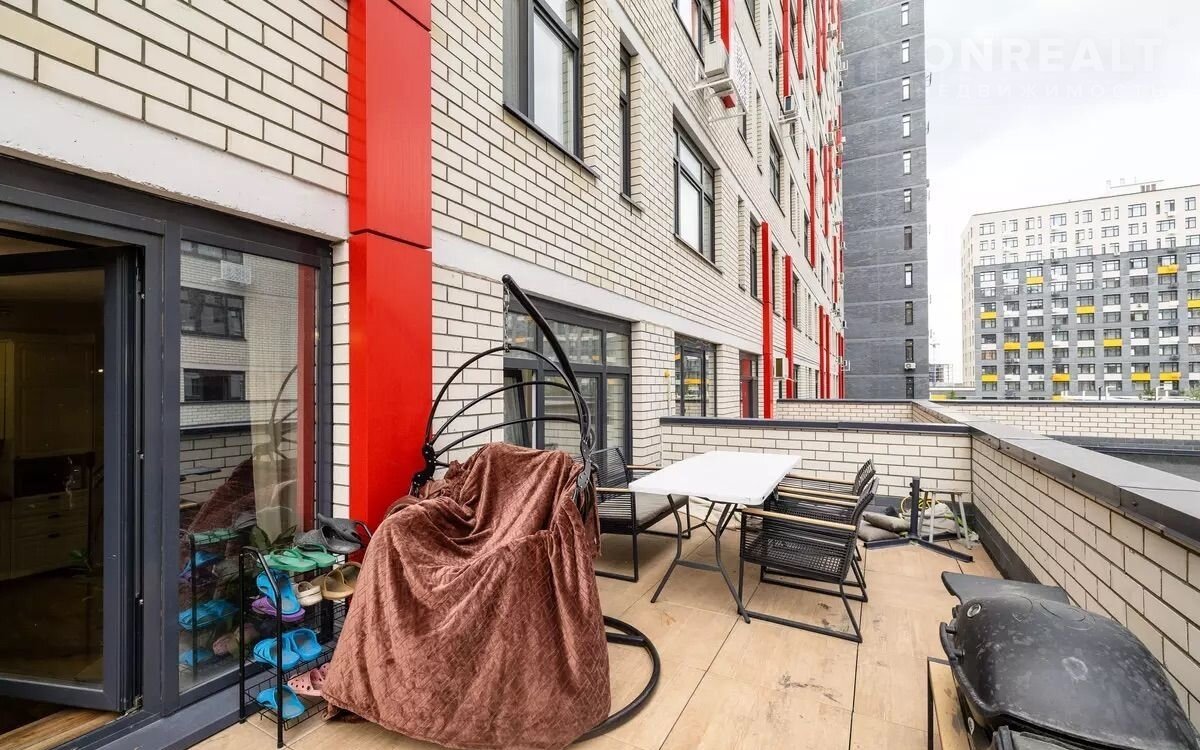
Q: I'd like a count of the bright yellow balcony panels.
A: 12